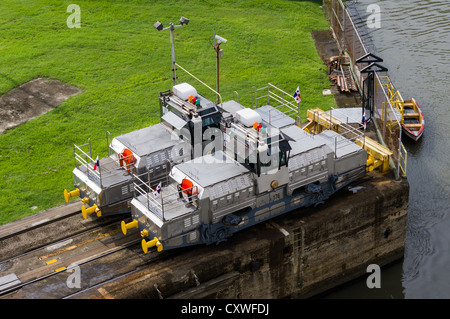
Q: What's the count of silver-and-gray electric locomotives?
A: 2